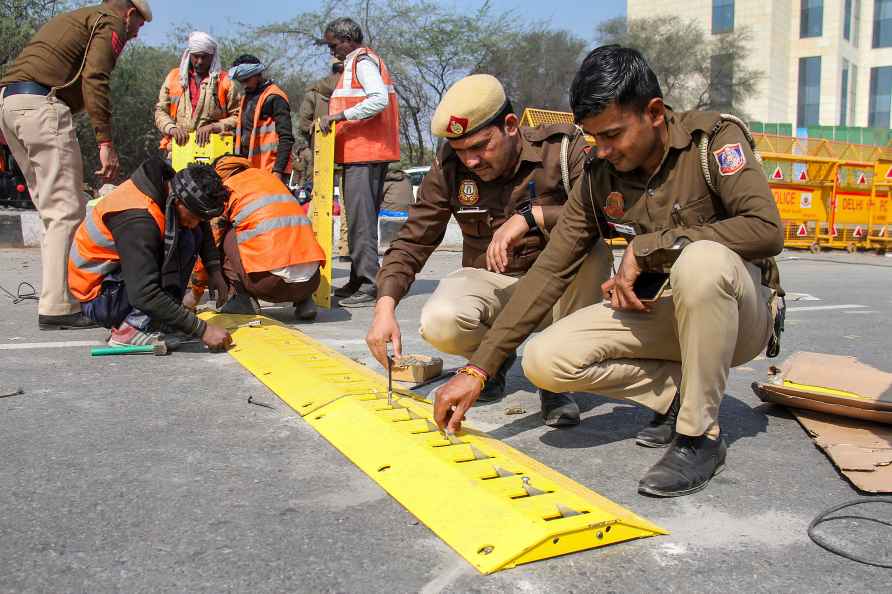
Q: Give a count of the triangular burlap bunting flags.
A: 0